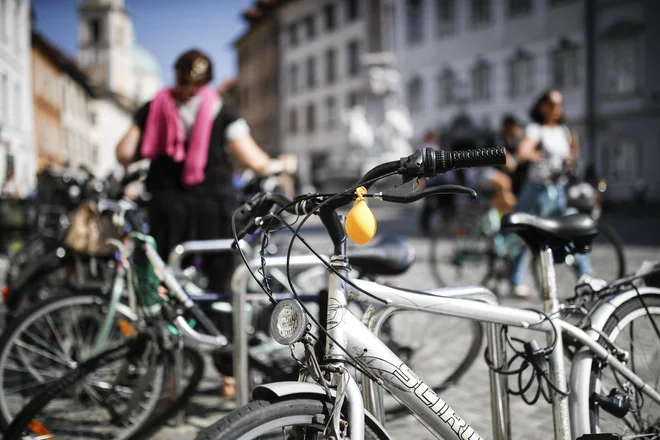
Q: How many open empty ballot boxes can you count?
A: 0